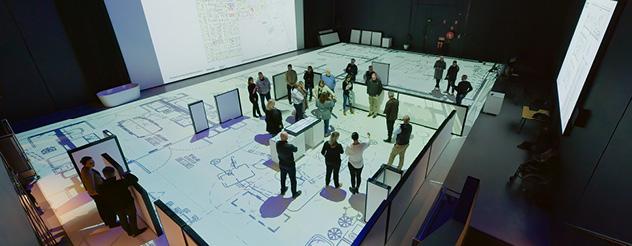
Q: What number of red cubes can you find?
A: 0